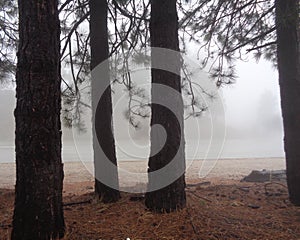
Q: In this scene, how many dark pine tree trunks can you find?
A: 4